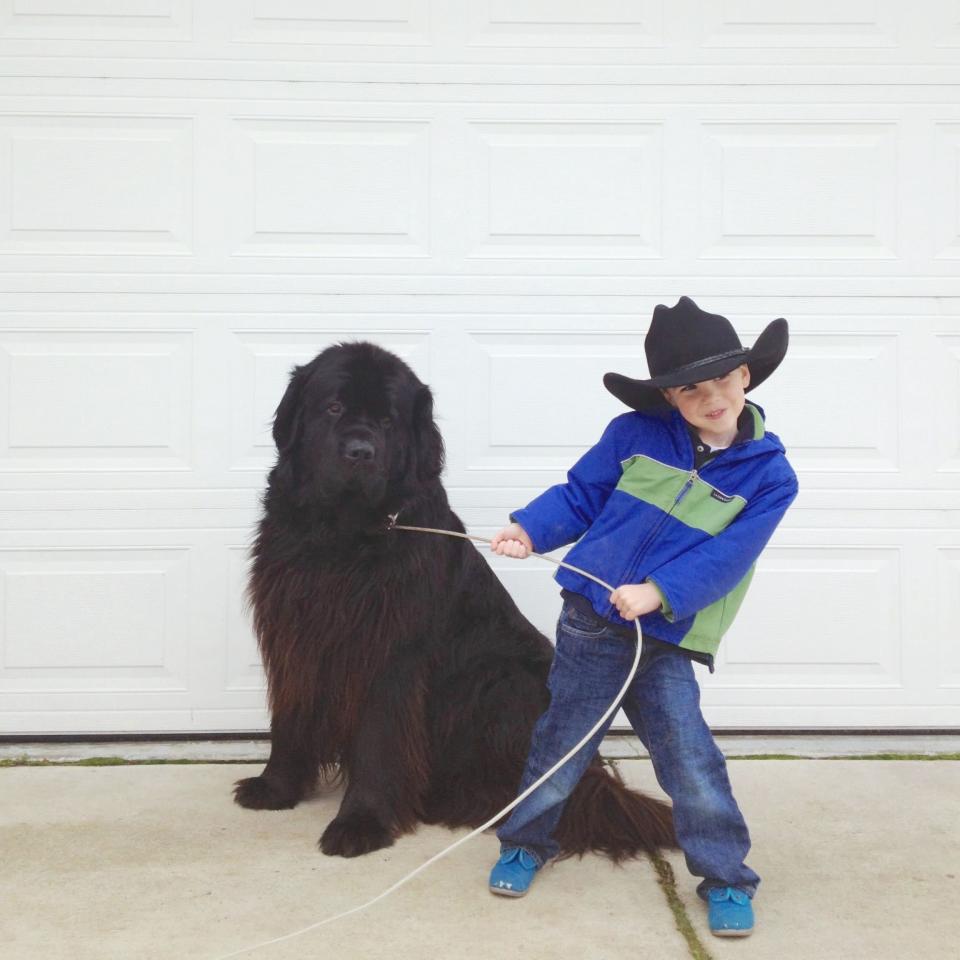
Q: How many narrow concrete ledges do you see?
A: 1